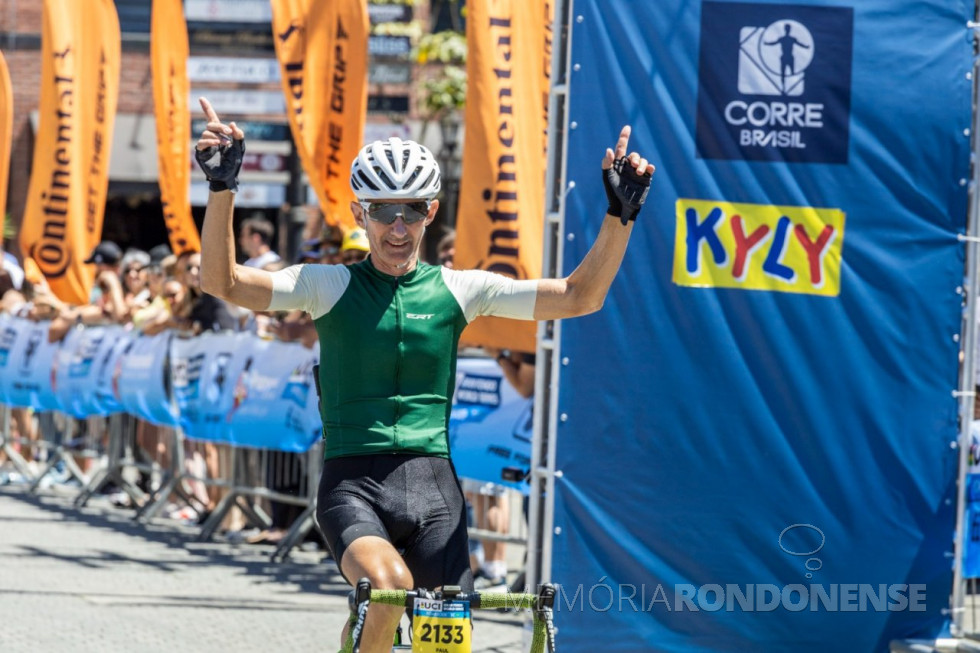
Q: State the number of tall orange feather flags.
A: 5